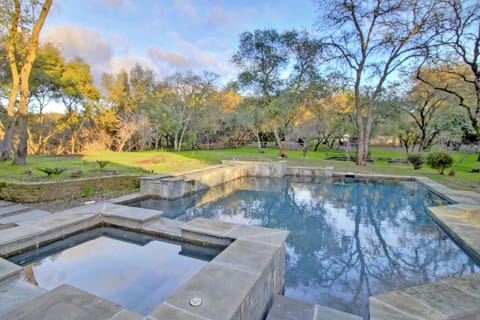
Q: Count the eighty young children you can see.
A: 0